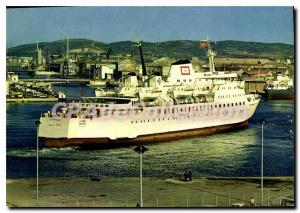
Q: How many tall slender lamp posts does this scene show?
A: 3